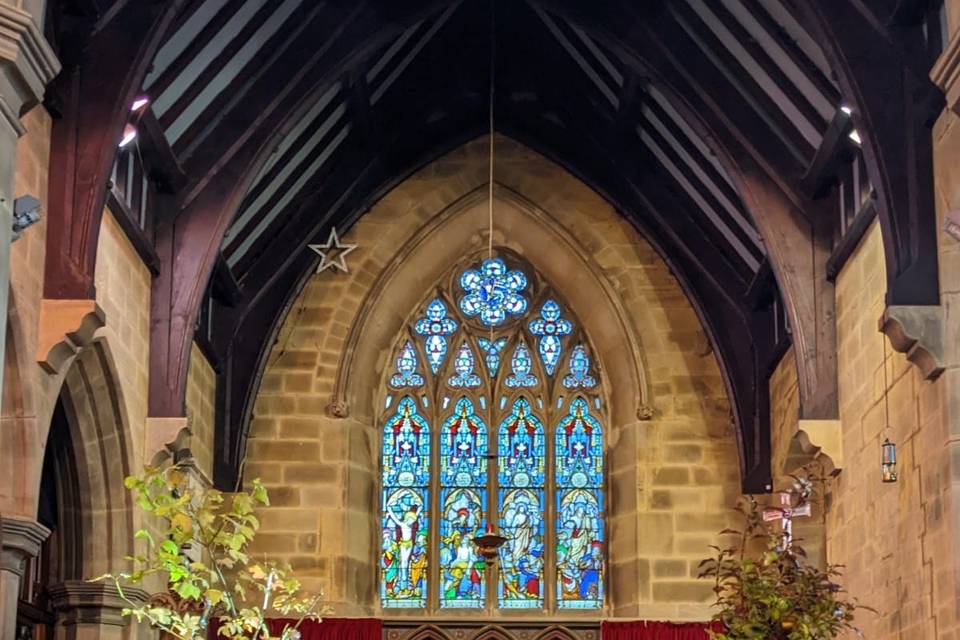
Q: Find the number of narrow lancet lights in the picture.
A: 4